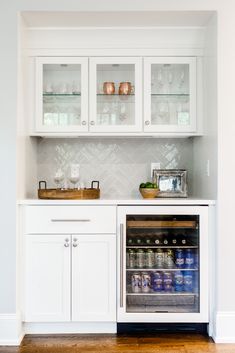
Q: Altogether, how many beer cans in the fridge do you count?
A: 13